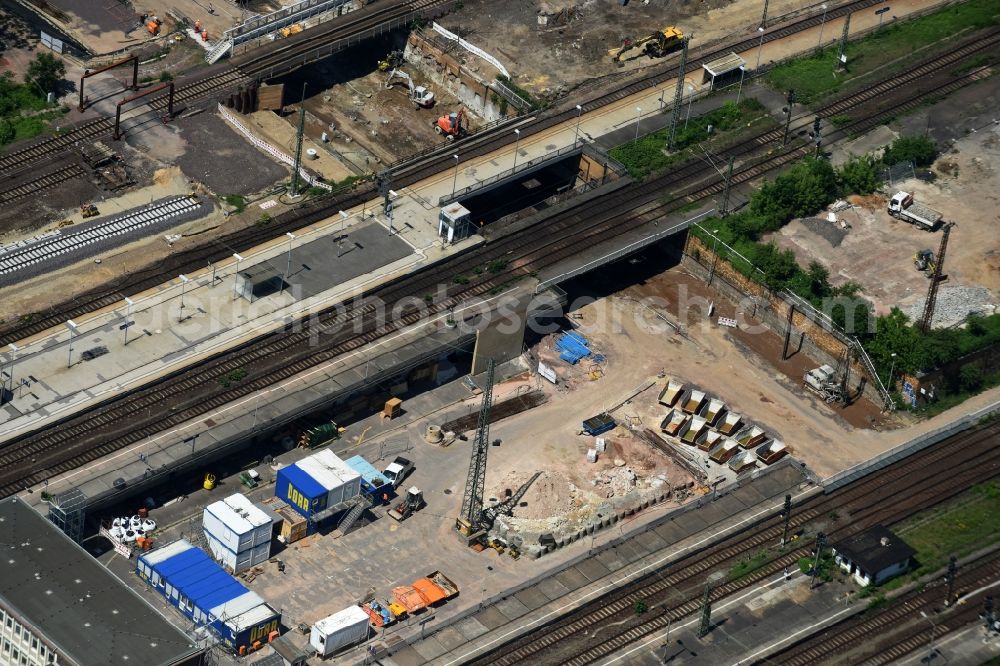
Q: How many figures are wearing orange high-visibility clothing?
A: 2